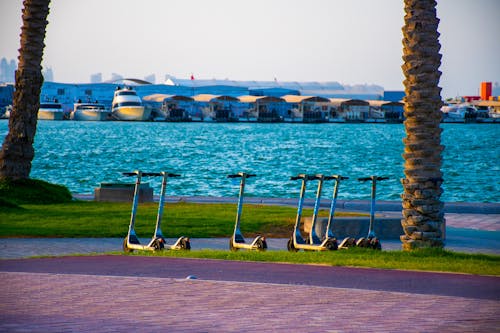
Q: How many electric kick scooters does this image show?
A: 7